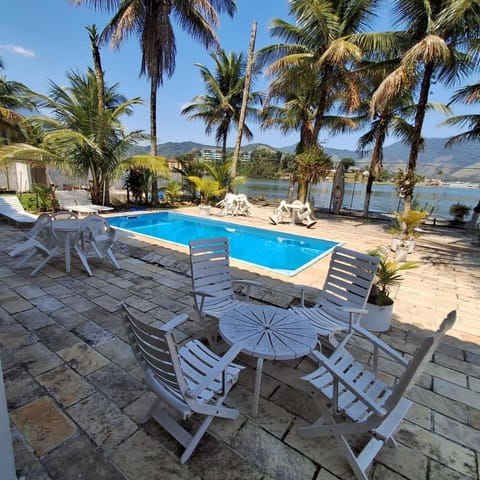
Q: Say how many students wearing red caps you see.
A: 0